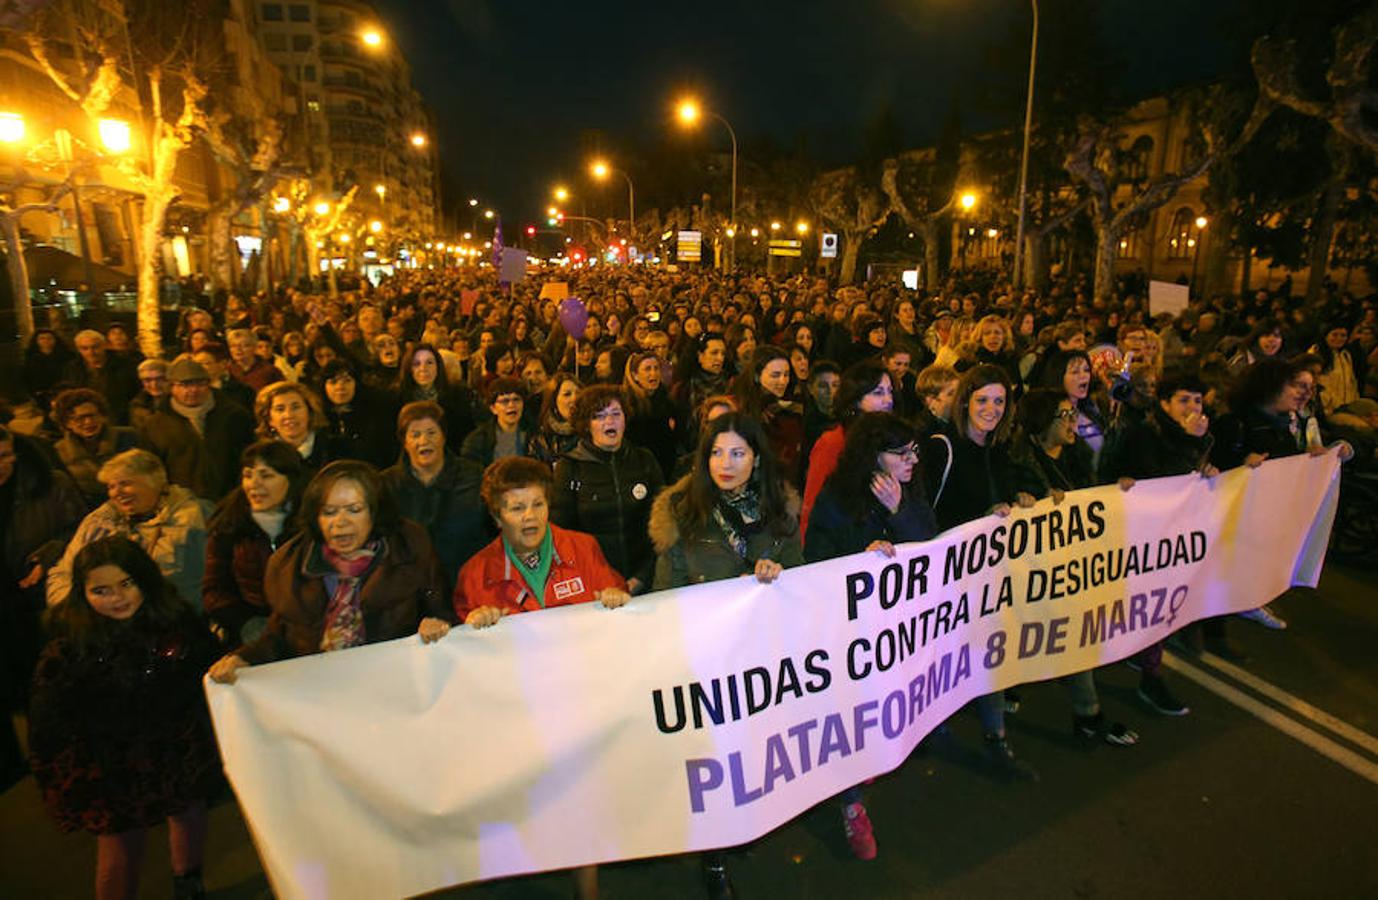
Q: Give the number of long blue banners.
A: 0